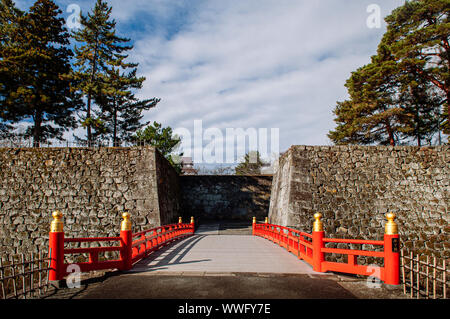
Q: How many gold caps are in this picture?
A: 8